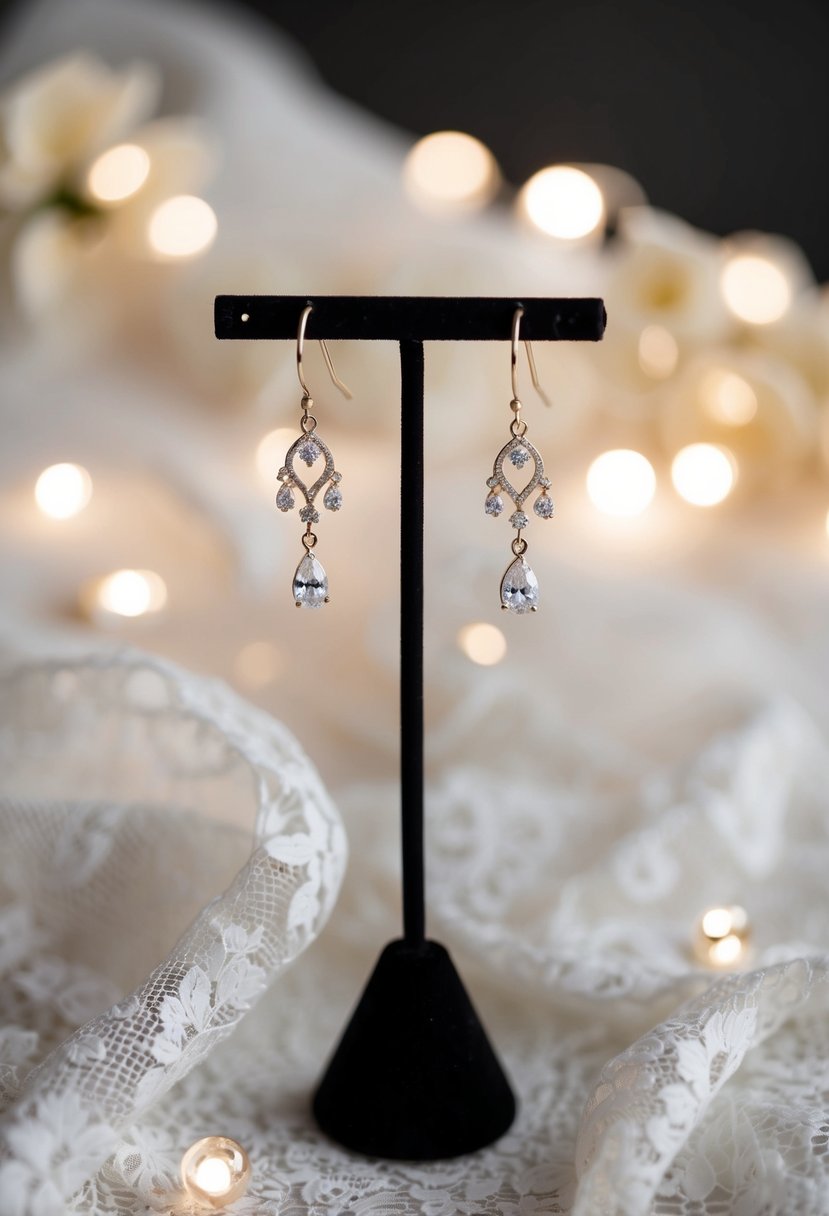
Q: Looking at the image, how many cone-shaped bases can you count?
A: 1